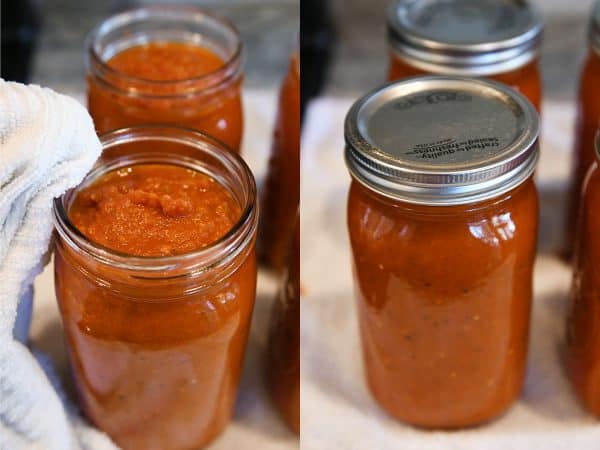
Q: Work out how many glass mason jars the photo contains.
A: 8